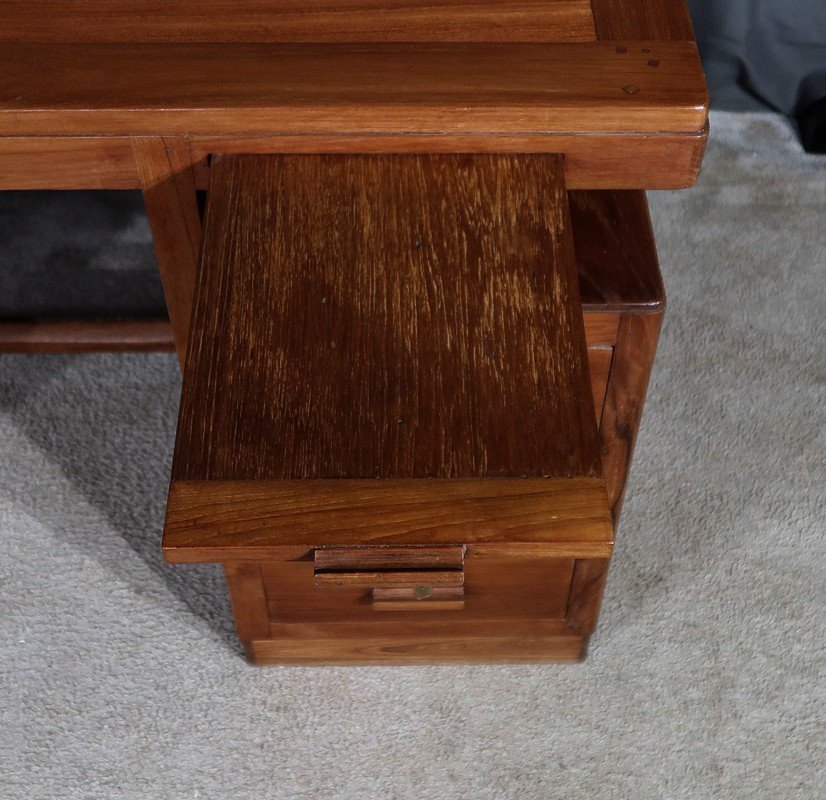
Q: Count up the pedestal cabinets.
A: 1